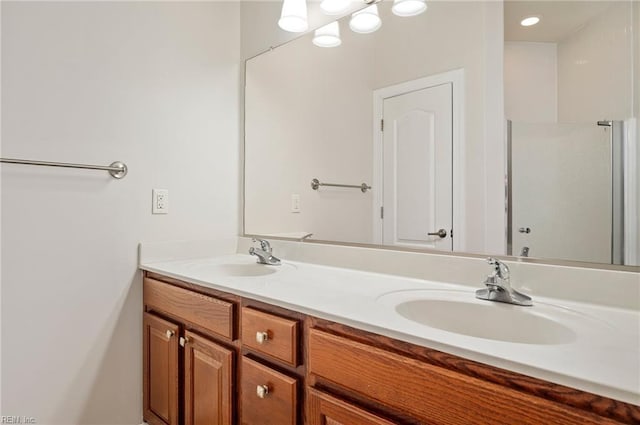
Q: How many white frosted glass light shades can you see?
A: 5